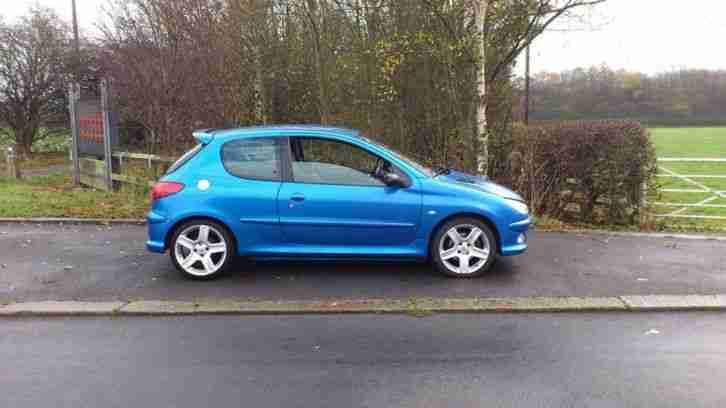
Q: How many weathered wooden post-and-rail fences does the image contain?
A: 1